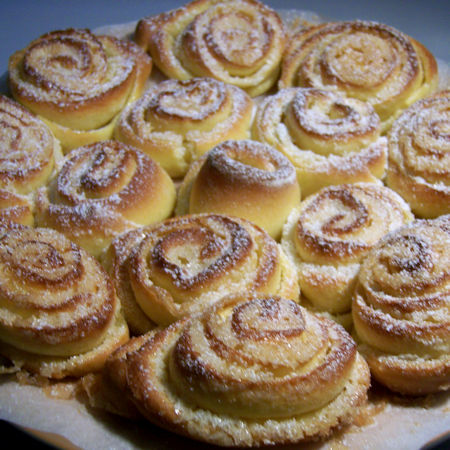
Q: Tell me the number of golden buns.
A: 14